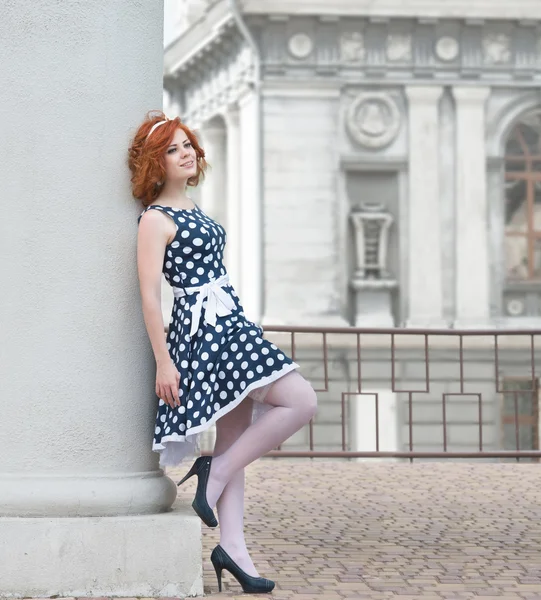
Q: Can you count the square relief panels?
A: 3